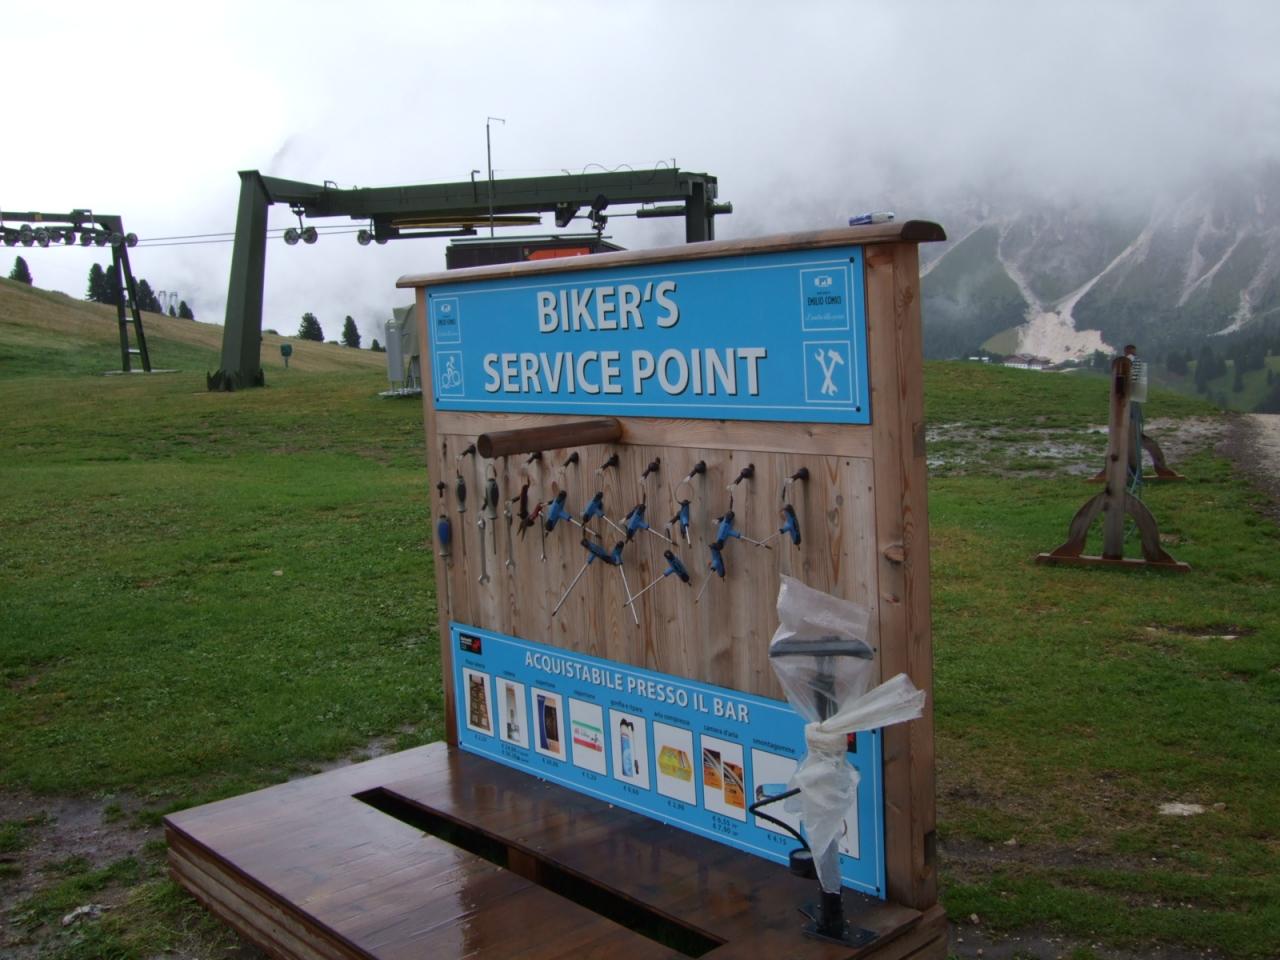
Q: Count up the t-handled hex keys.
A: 10